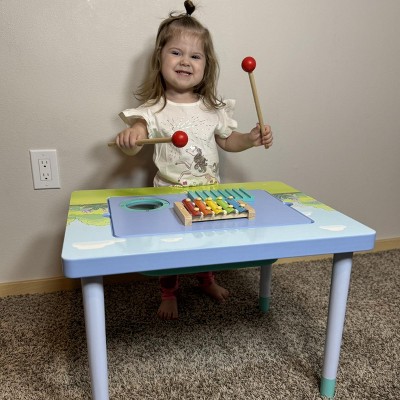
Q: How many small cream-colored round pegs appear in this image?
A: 10